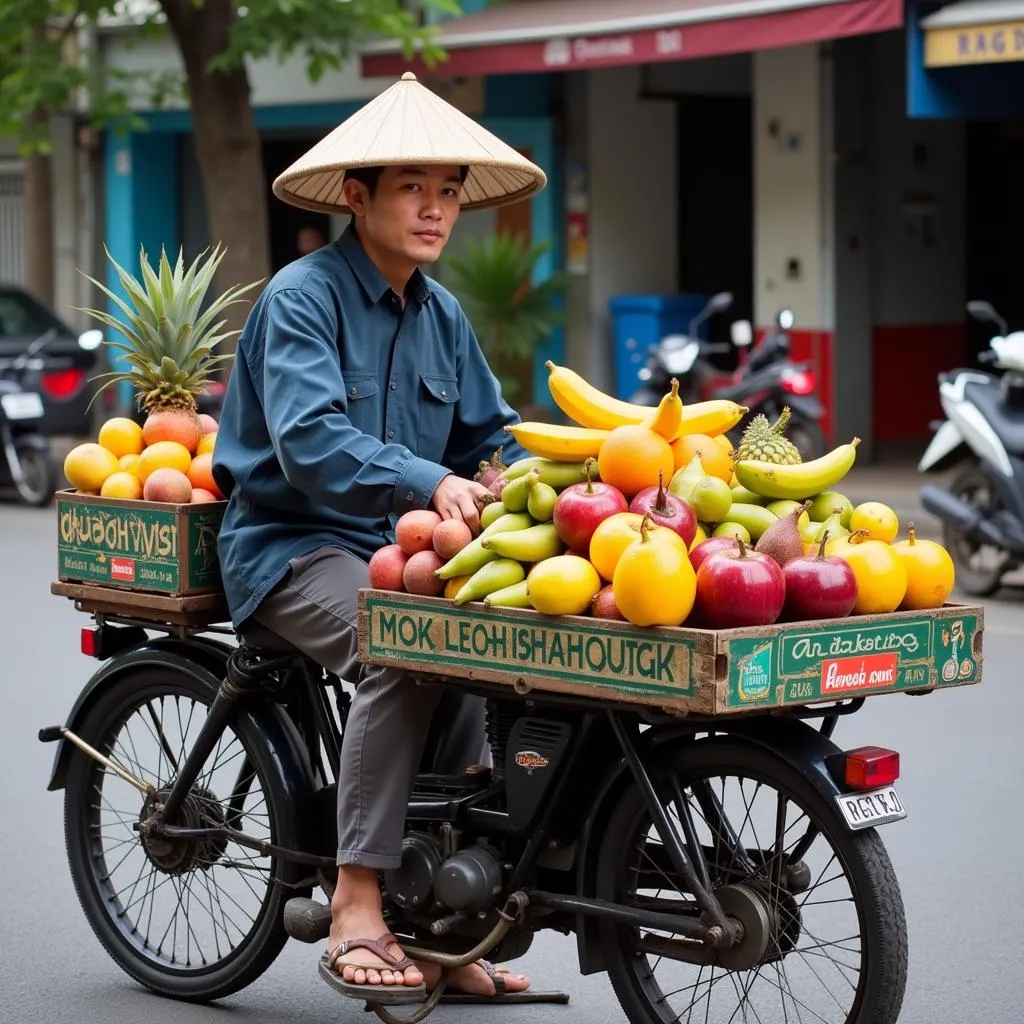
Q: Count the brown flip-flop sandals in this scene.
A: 2